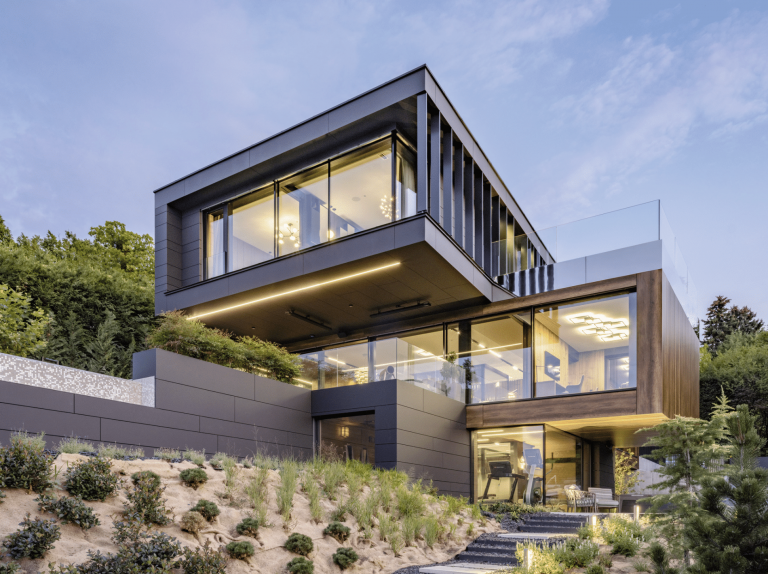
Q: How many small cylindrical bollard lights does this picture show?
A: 3